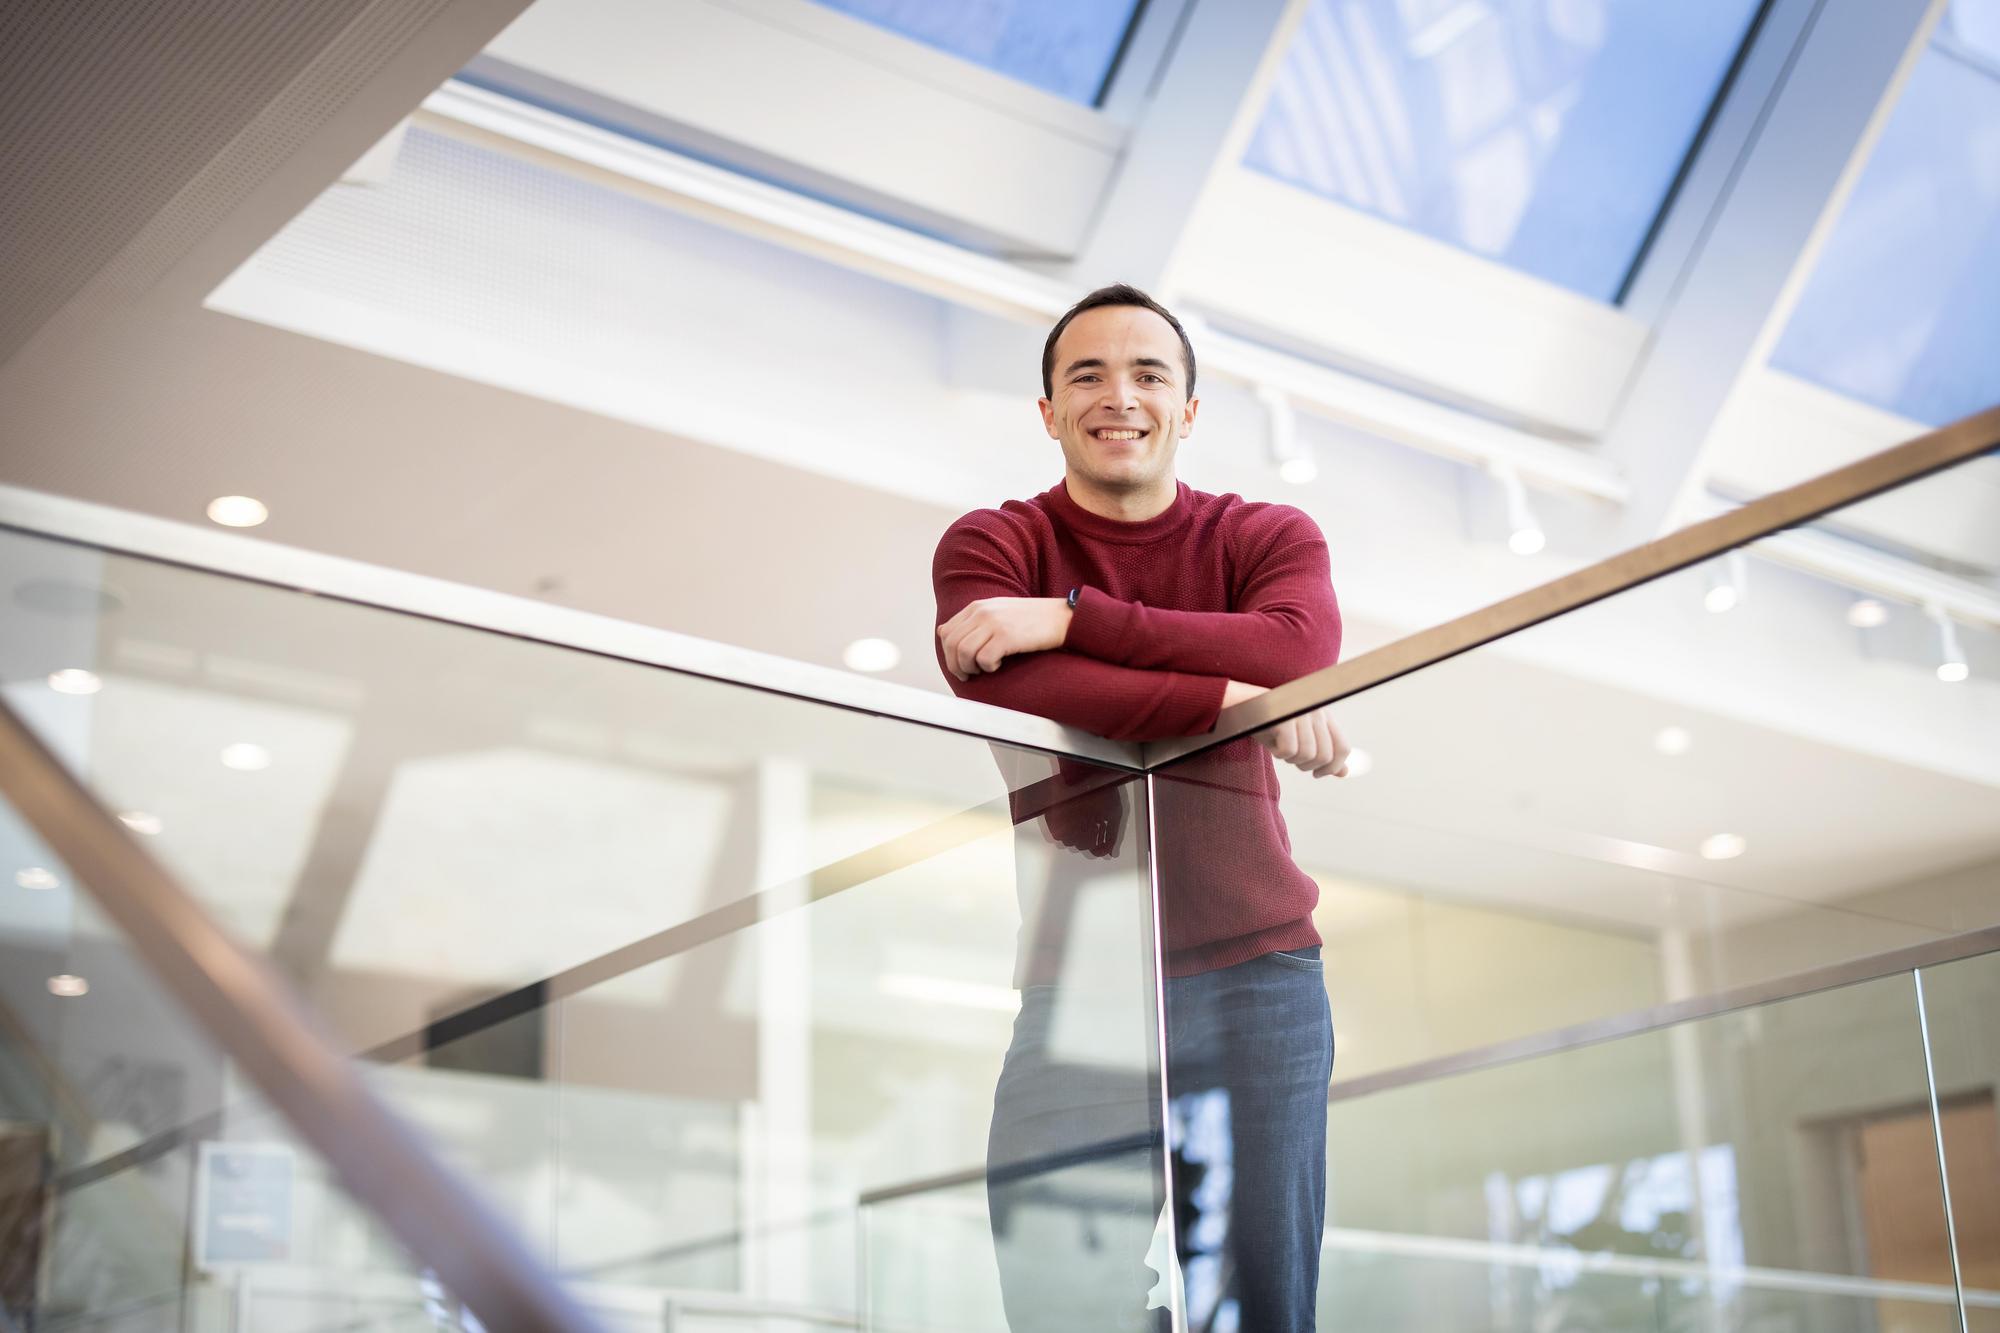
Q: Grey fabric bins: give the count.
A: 0